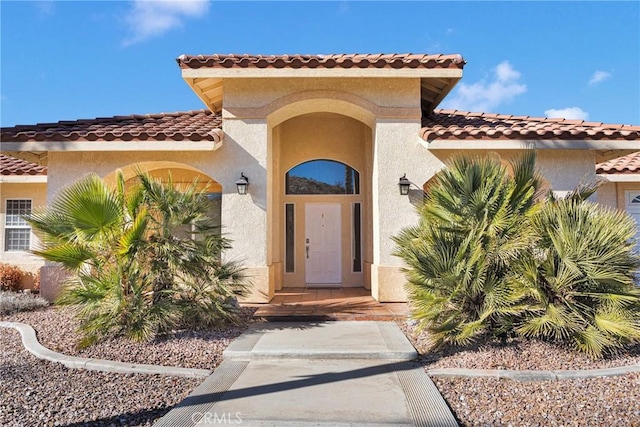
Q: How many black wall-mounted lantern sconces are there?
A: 2